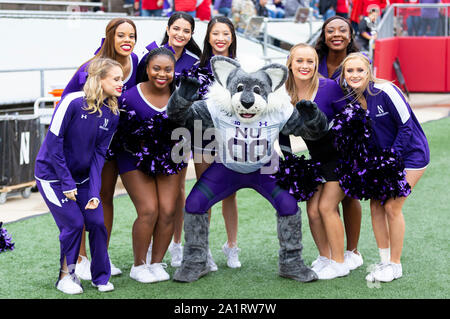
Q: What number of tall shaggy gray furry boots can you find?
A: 2